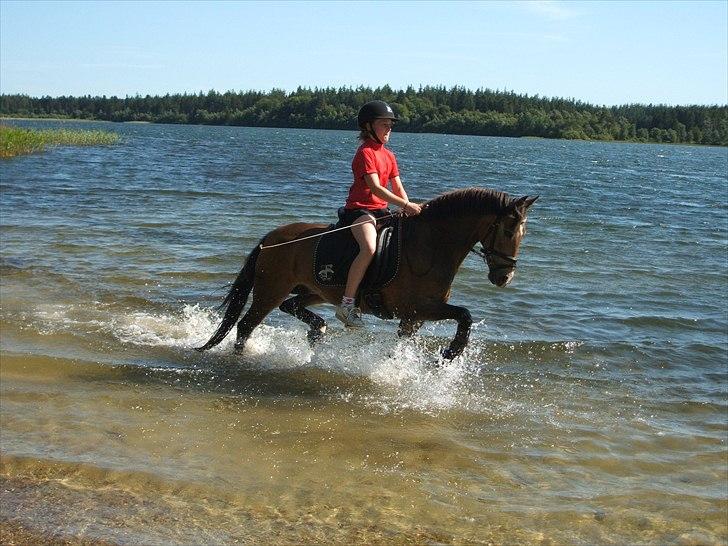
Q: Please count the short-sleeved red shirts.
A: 1